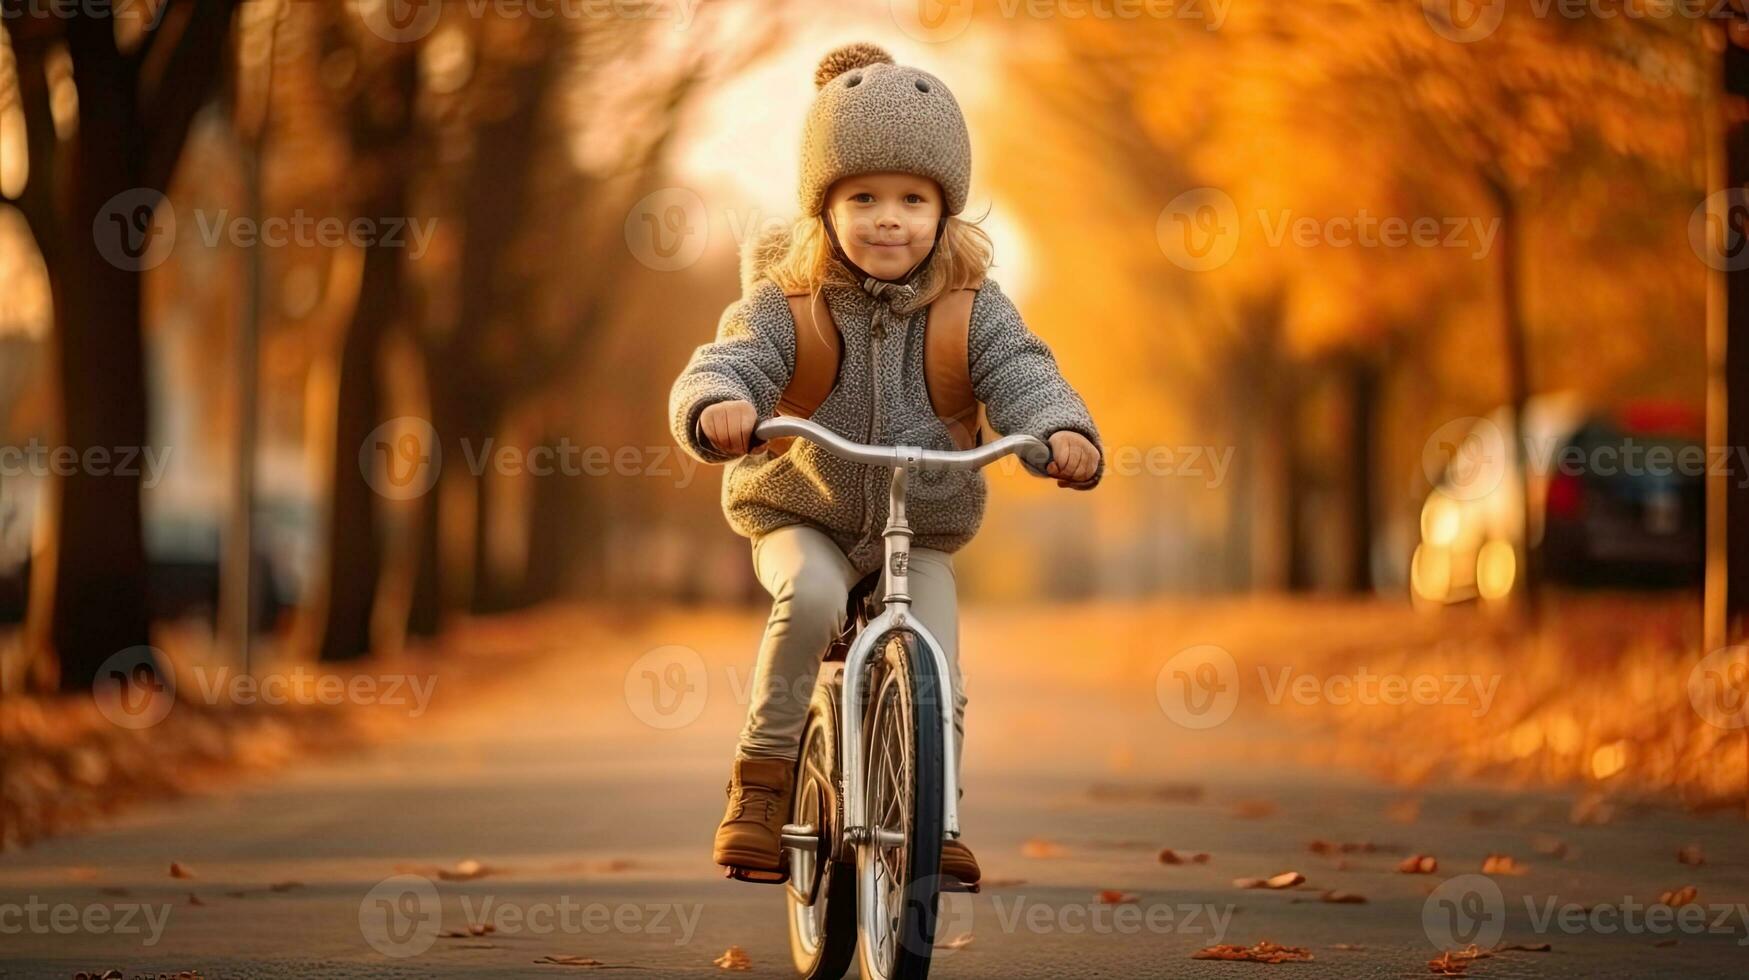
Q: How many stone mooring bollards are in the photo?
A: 0